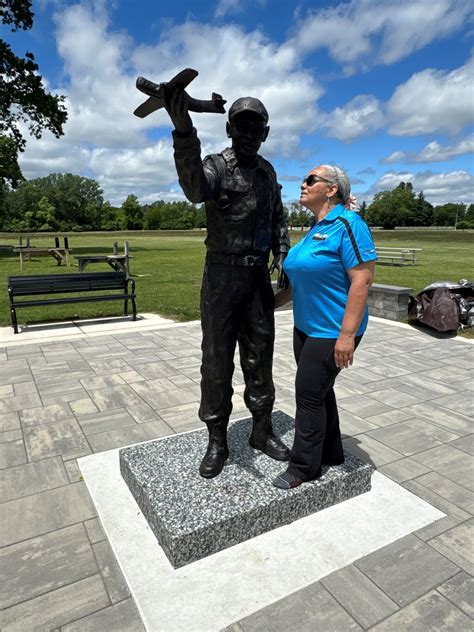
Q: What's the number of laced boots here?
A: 2